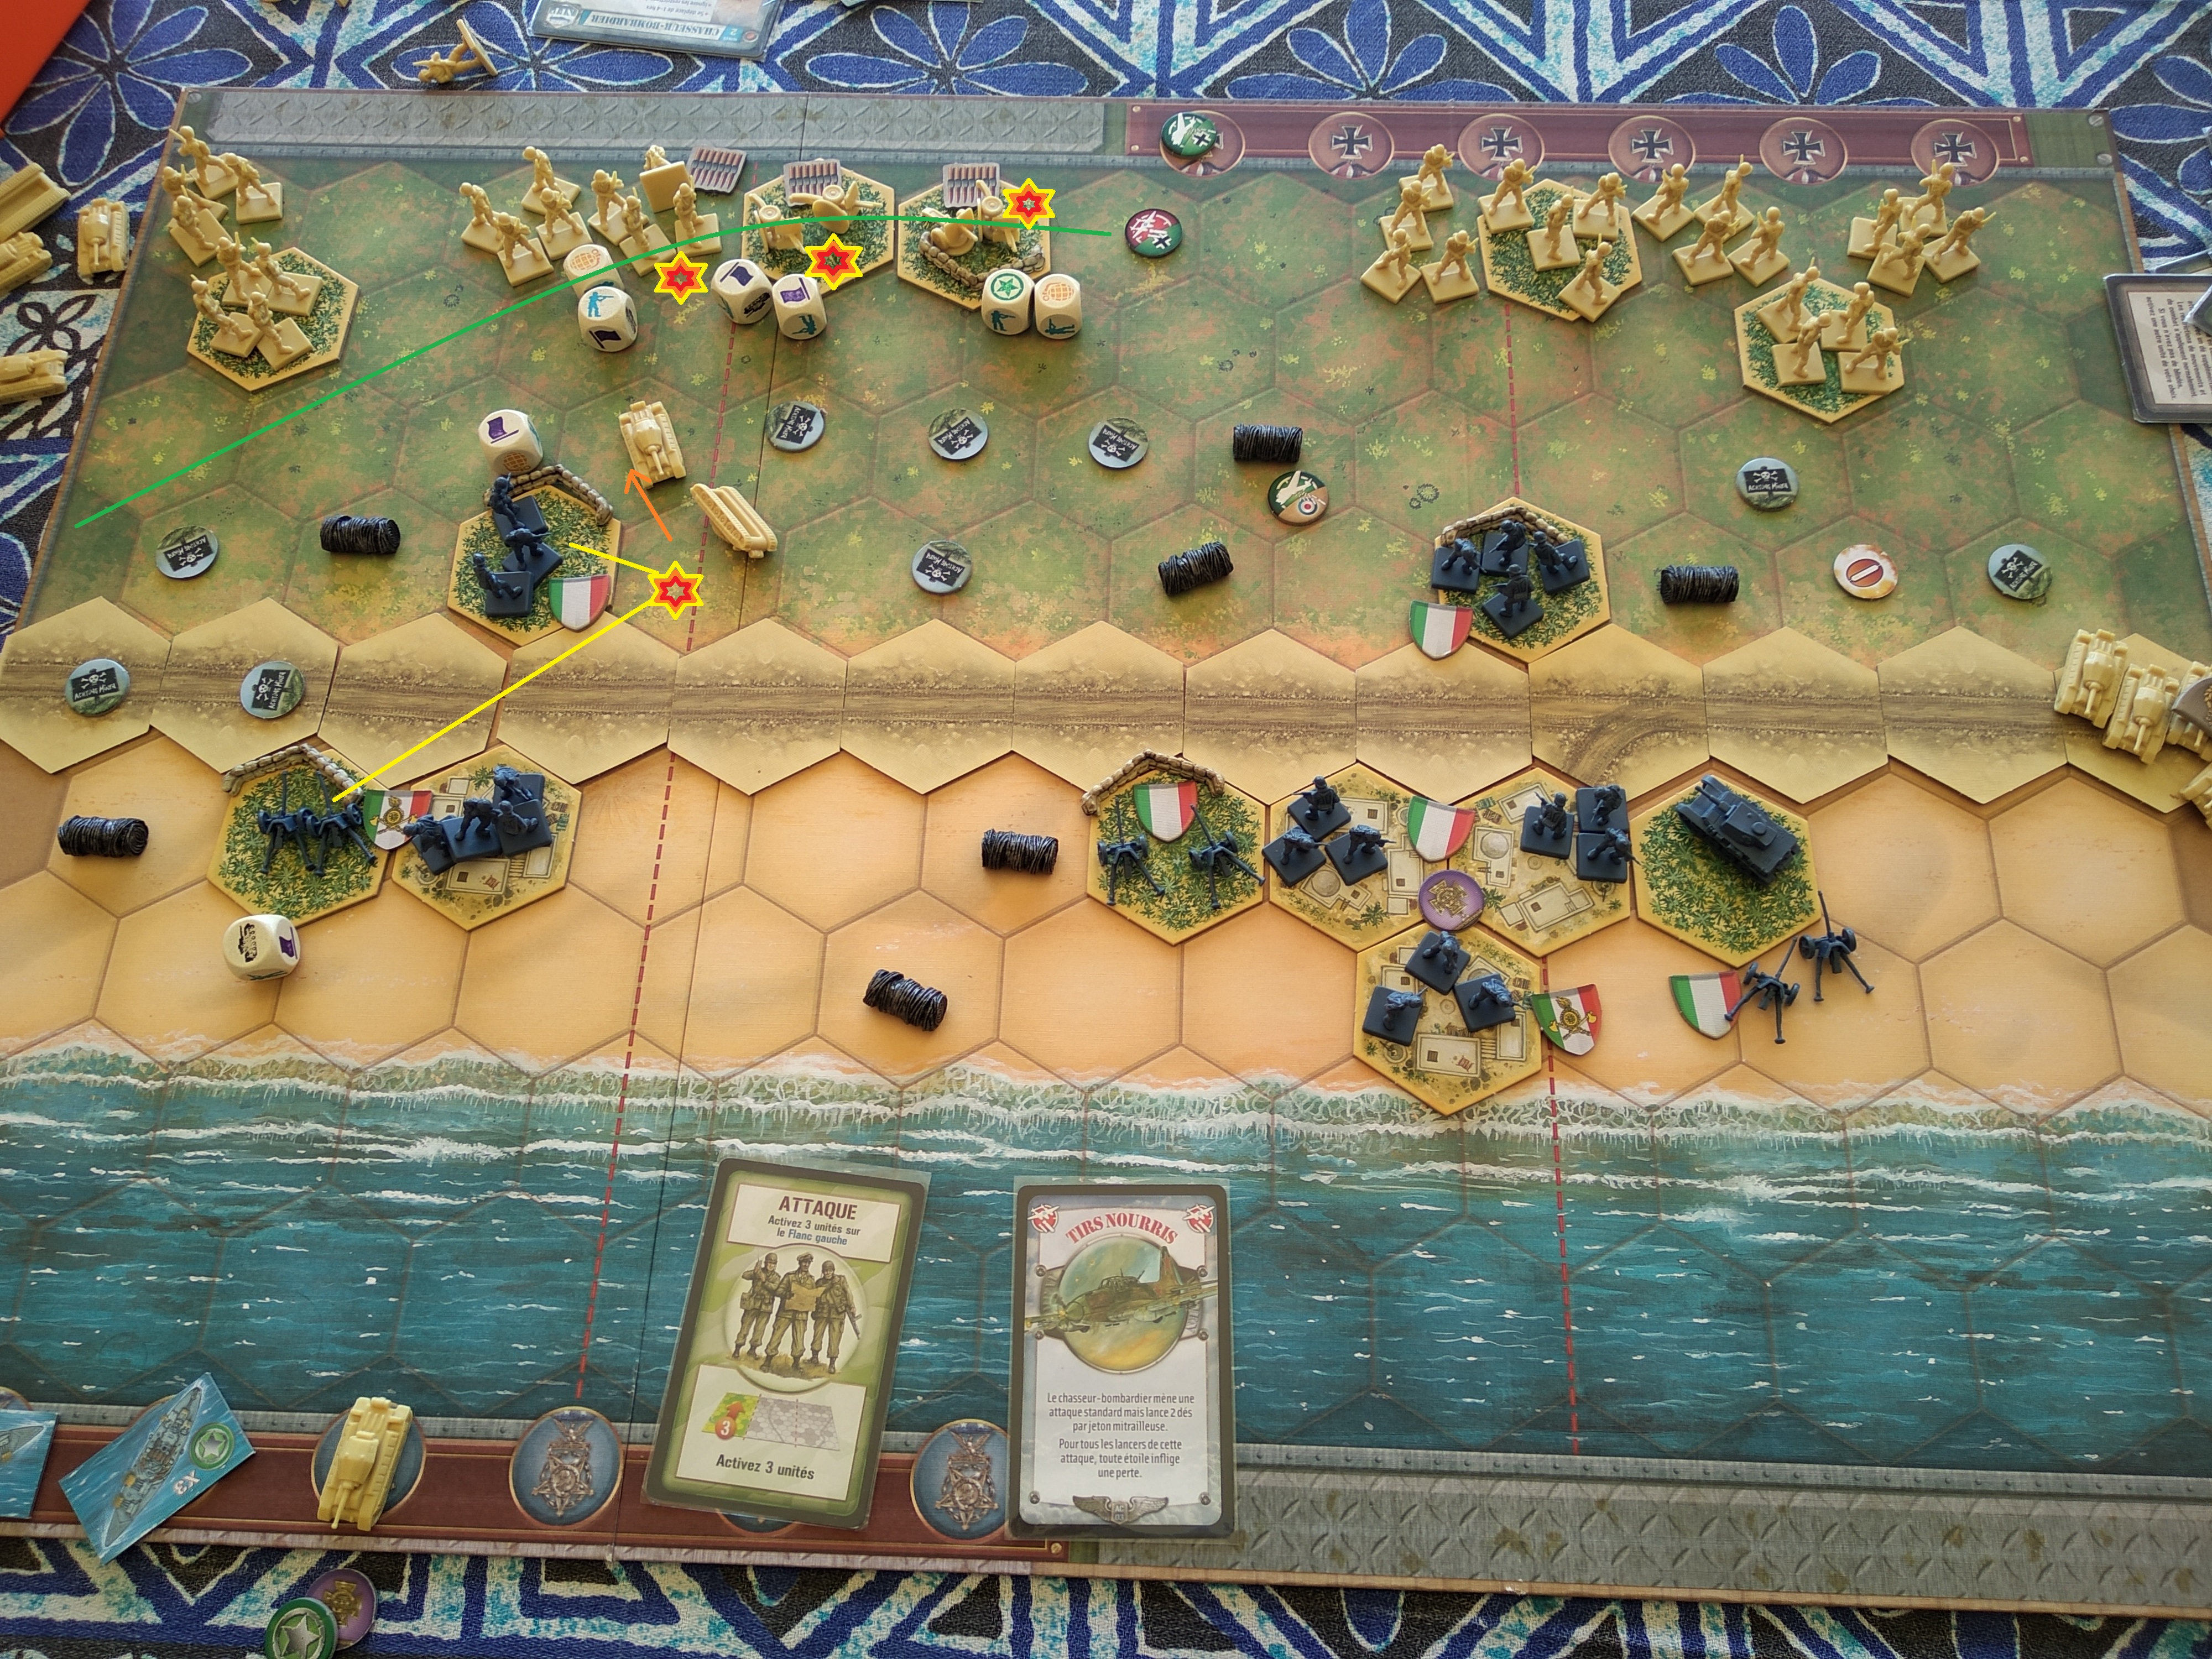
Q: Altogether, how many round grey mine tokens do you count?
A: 9